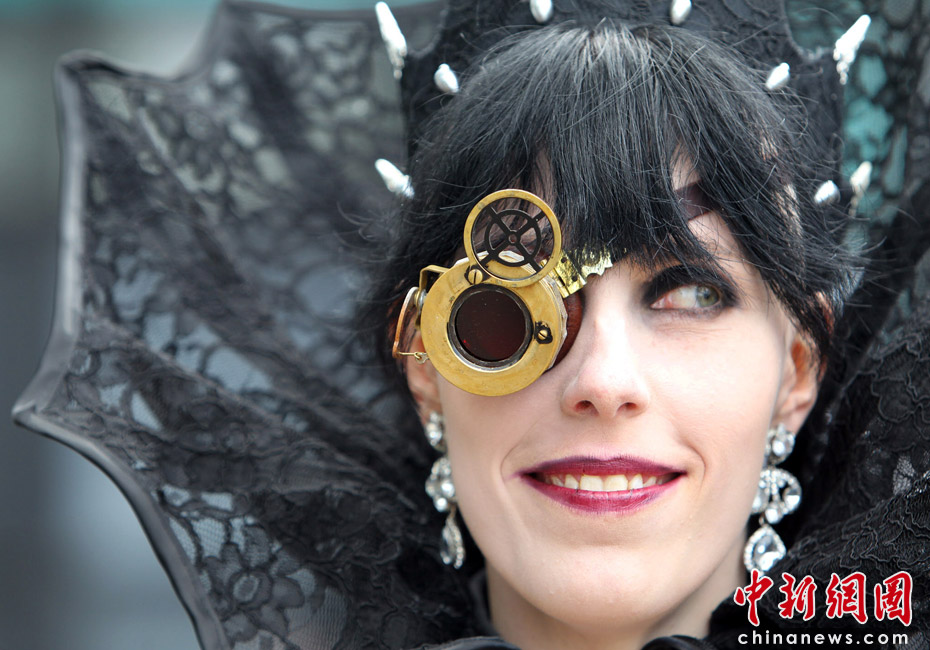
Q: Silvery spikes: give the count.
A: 9